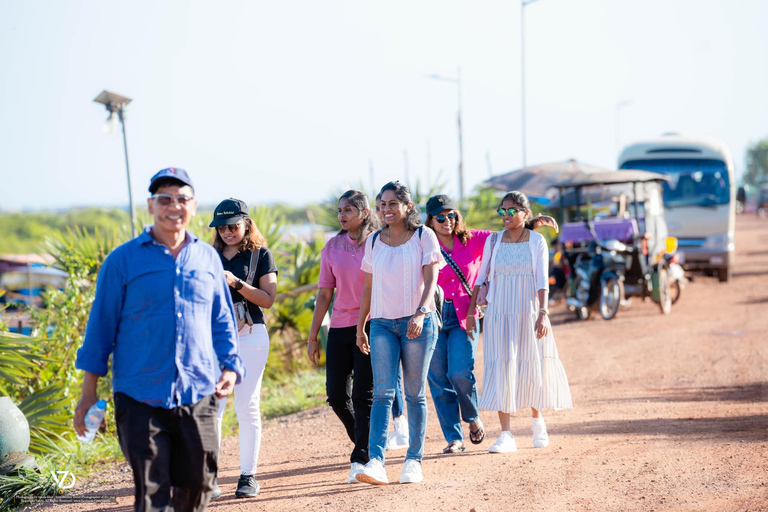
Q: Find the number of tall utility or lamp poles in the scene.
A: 4